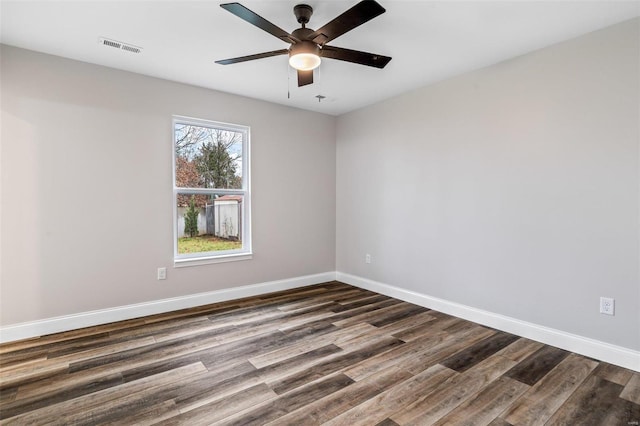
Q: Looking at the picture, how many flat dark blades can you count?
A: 5